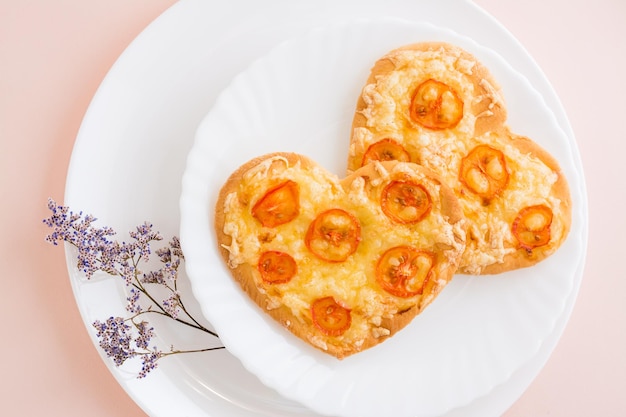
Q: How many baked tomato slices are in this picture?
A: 10